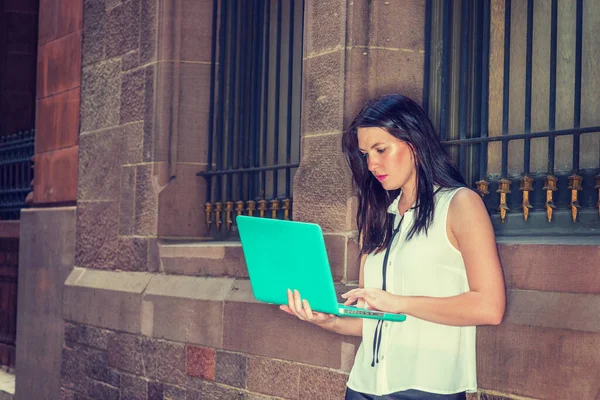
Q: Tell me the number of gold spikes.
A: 14